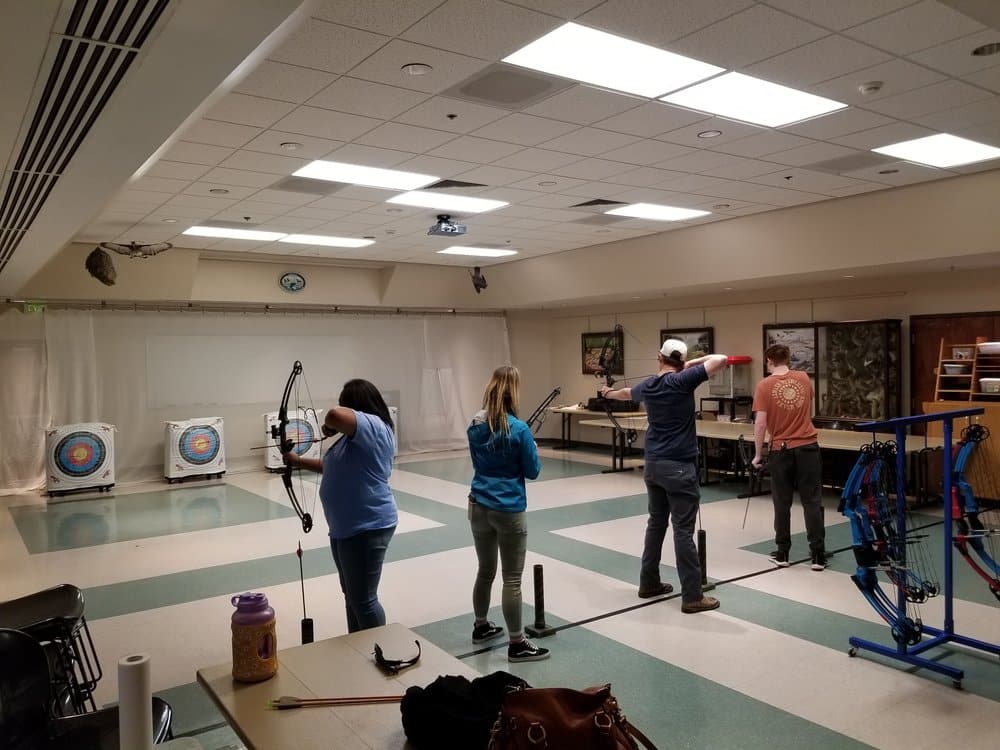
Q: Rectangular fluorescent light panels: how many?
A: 9